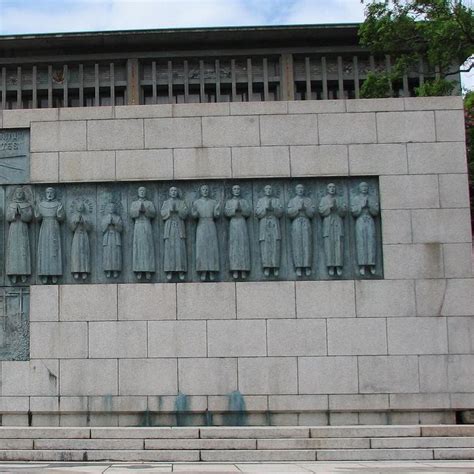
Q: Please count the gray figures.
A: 12